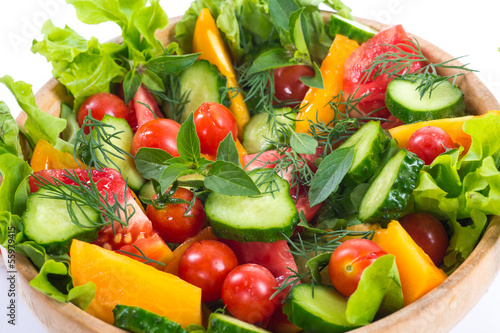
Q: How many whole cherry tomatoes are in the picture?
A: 10